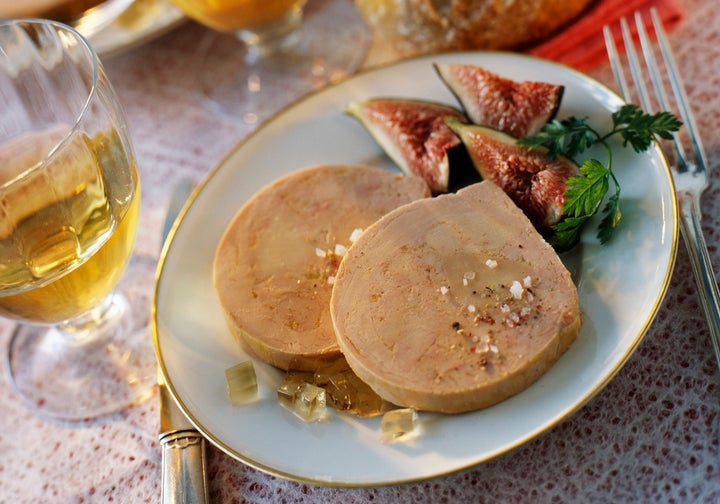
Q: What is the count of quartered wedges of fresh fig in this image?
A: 3